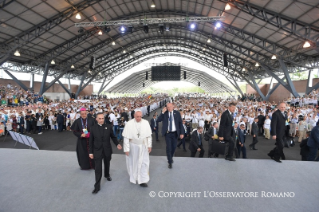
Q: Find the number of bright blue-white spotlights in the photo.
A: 3